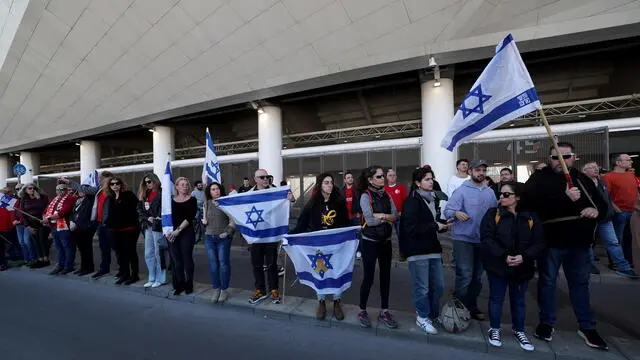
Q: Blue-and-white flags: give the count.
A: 7